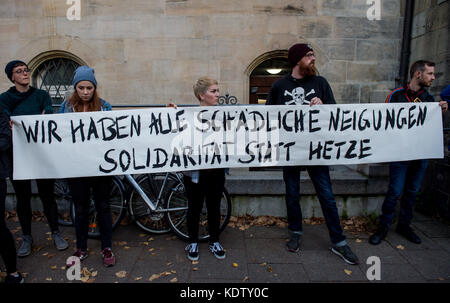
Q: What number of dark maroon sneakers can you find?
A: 2